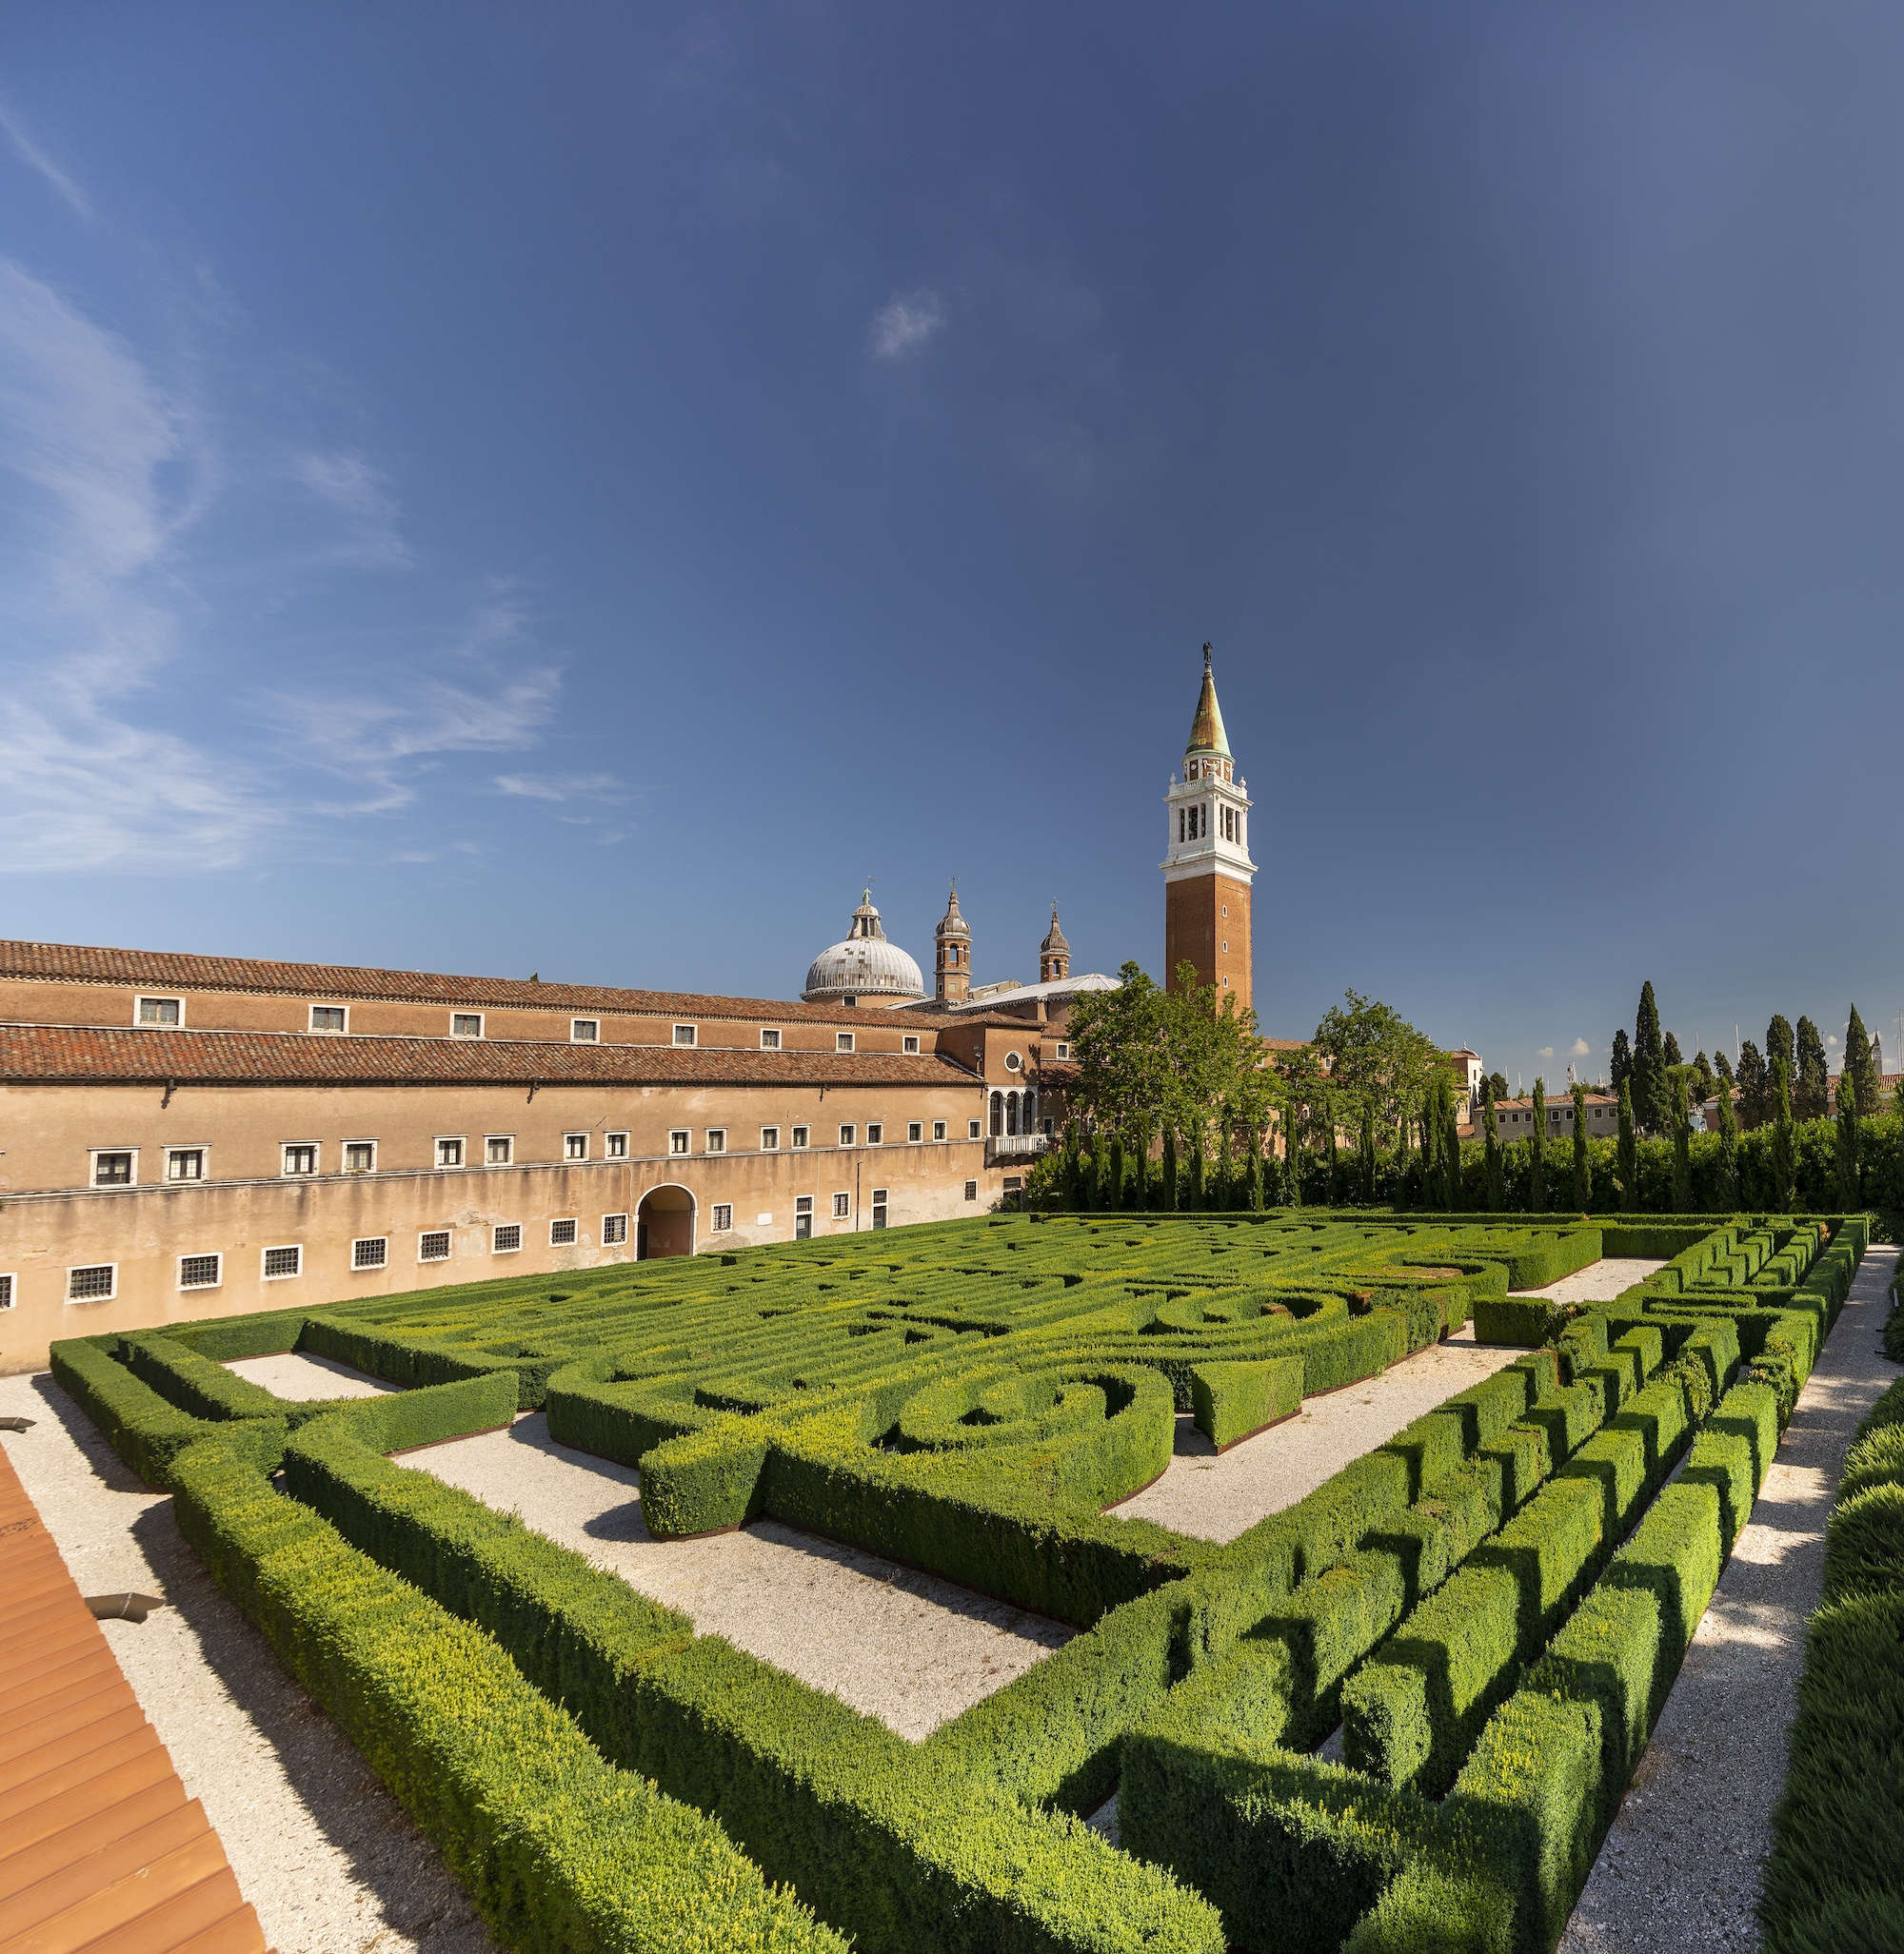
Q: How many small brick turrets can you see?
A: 2